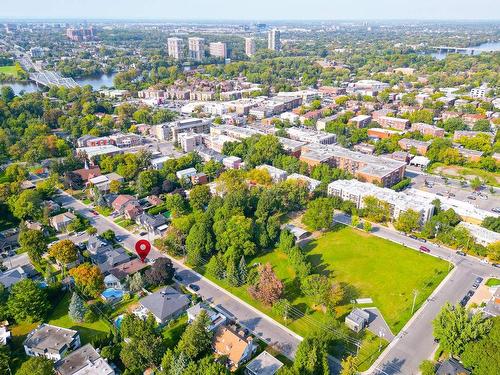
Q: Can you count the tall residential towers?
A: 5